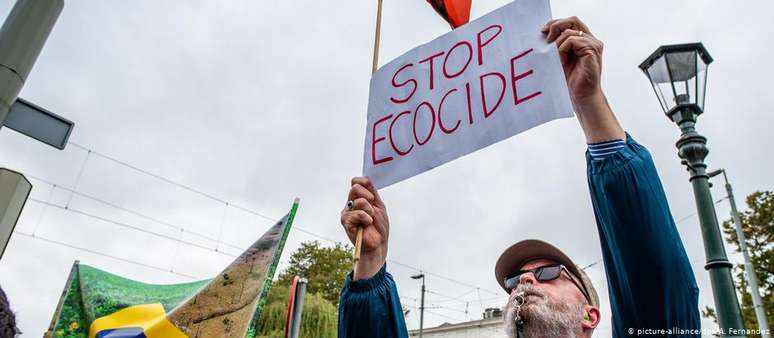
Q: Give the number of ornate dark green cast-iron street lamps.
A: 1